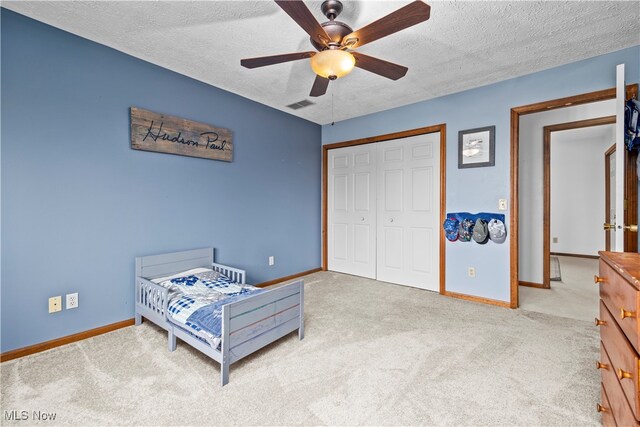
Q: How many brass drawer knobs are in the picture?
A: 6